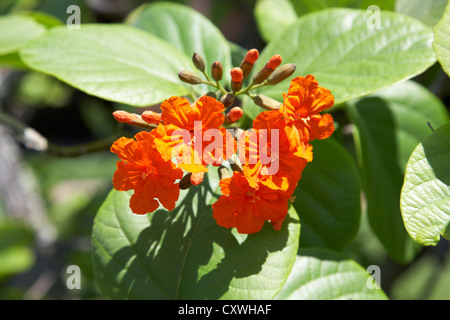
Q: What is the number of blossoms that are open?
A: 5